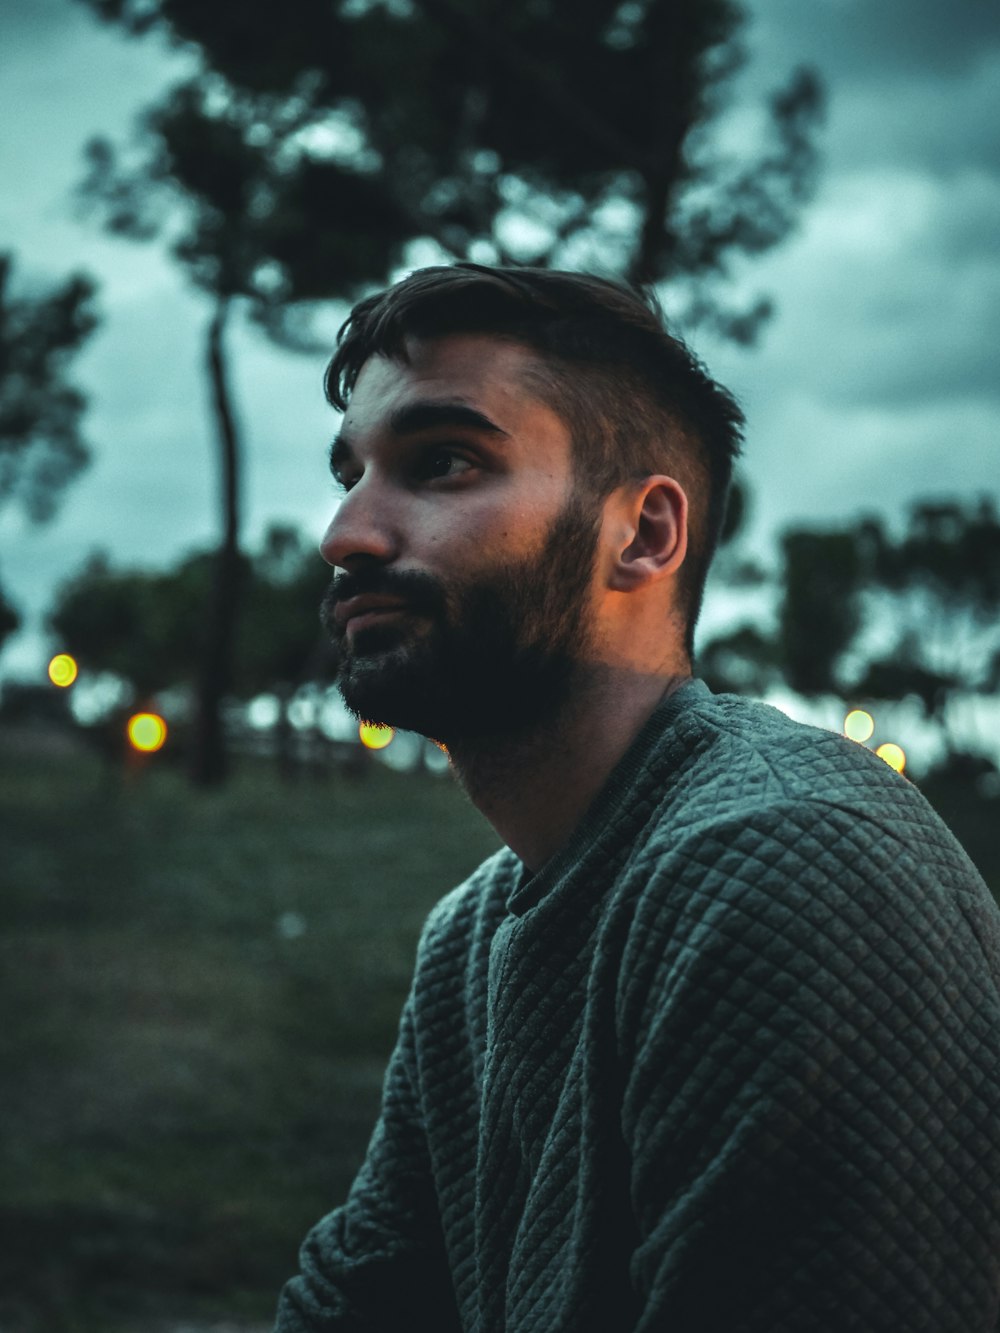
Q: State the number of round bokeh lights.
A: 5